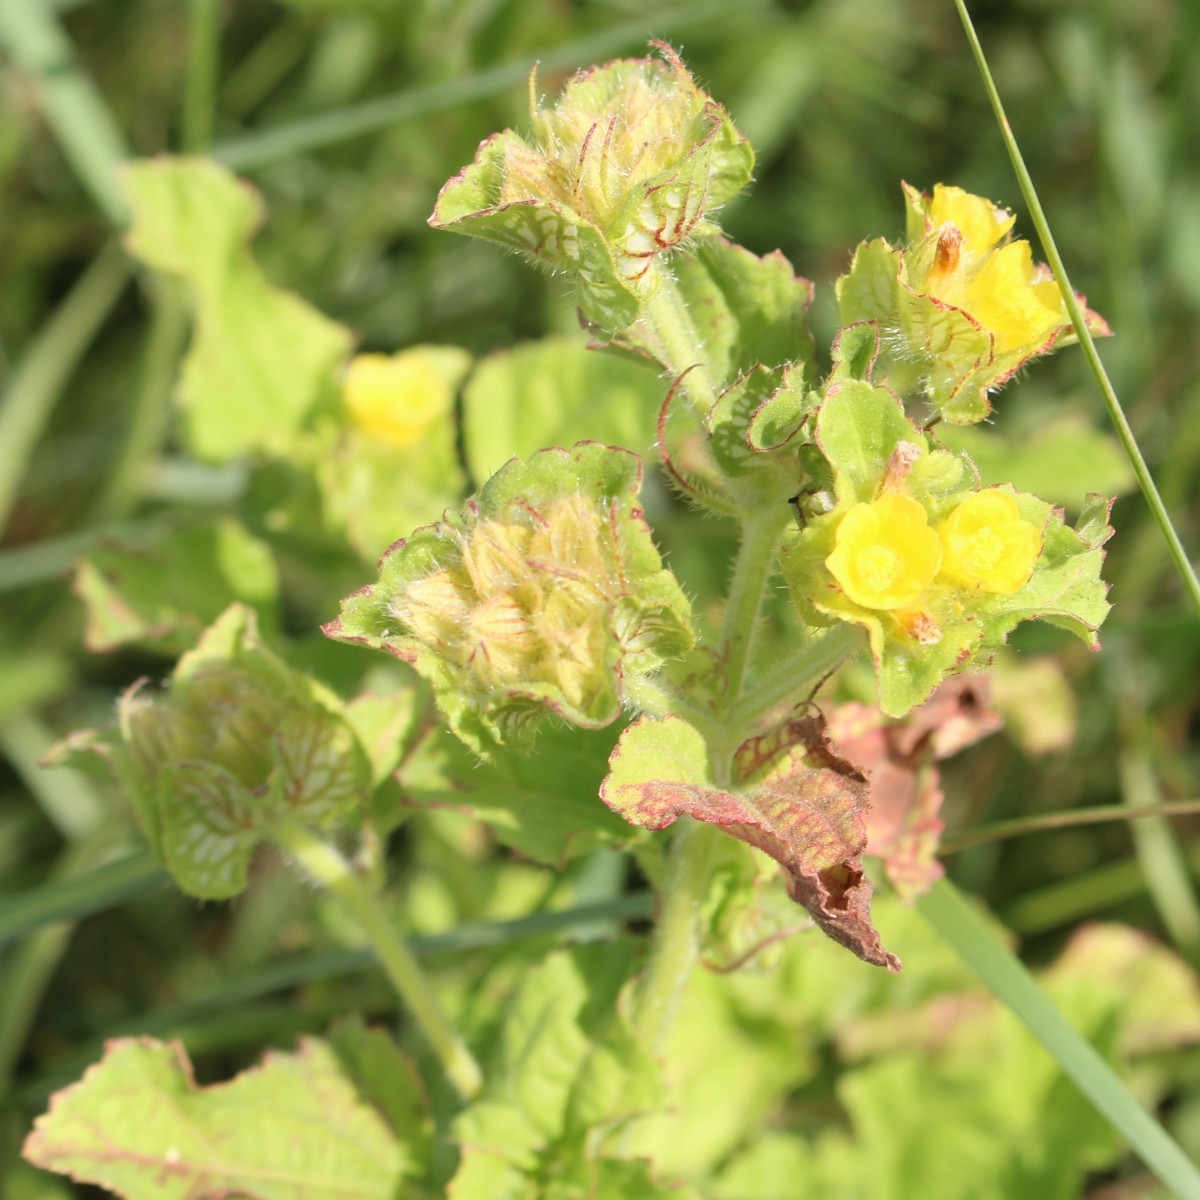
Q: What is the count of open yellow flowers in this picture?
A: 5